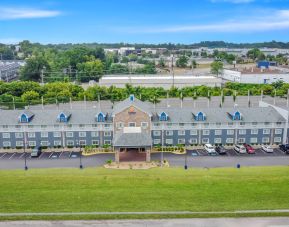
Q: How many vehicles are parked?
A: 7